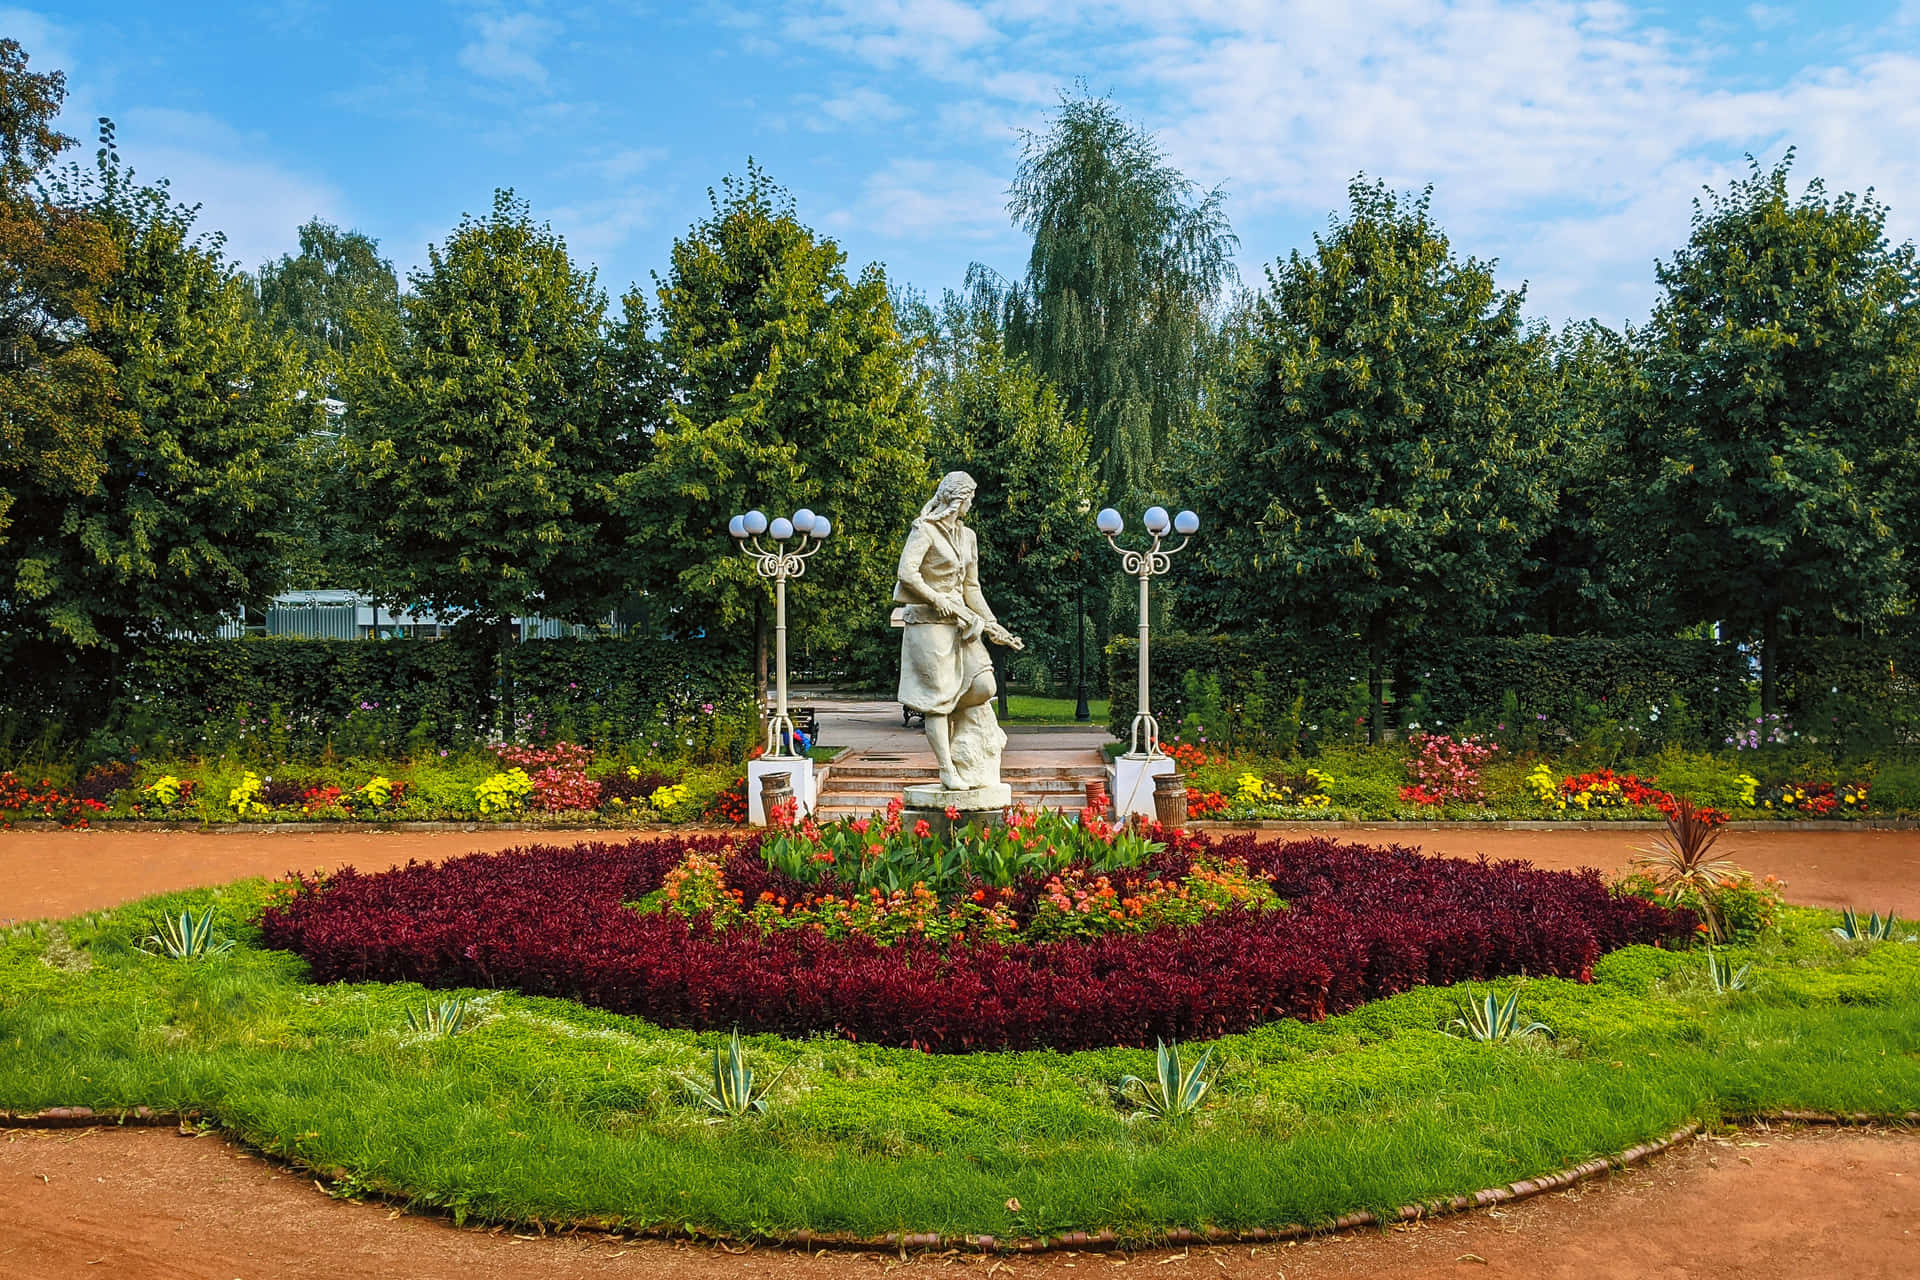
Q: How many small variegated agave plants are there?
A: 7